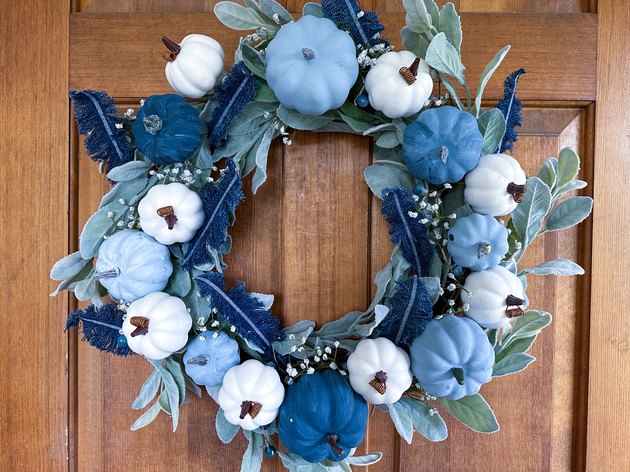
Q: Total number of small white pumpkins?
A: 8